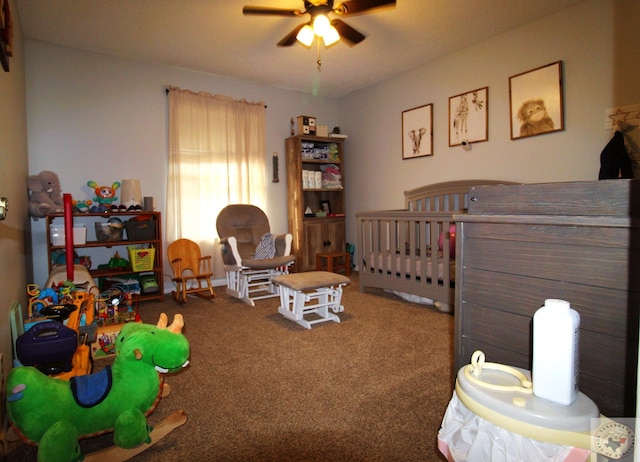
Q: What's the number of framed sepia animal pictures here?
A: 3